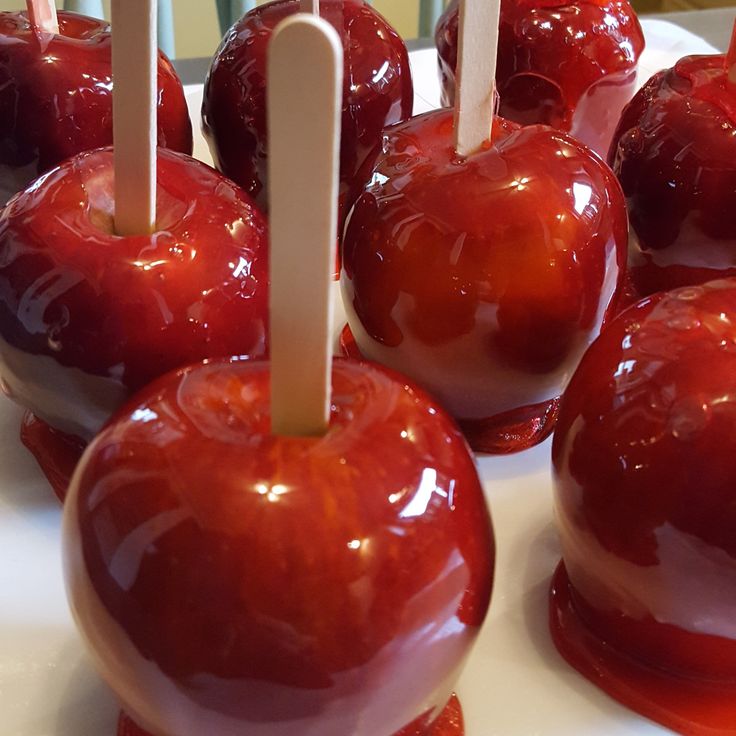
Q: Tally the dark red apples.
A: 8